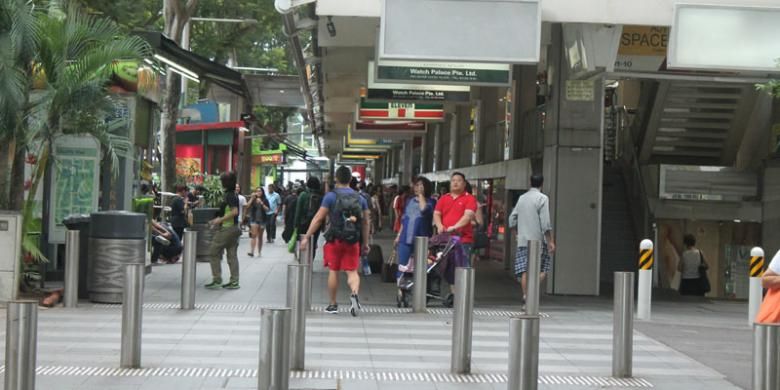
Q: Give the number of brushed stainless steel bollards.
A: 13